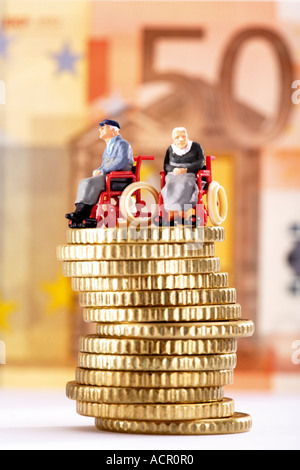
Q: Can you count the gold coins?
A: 13